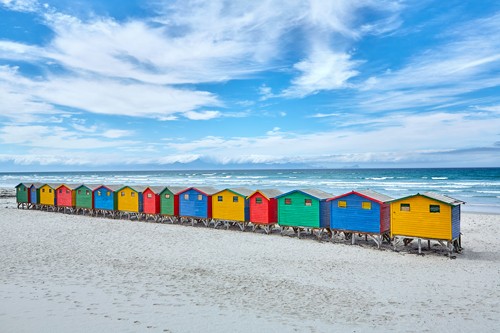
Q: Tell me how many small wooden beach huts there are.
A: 15